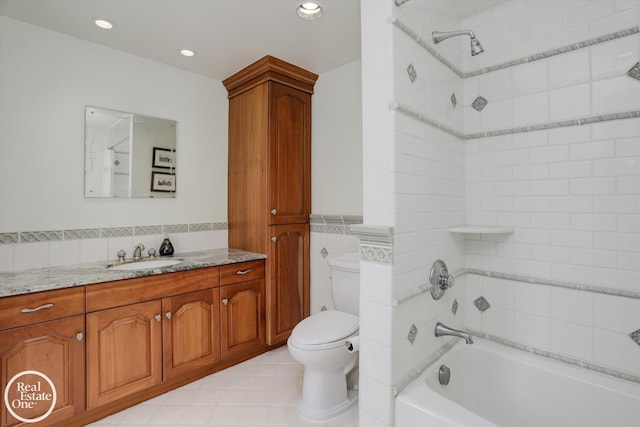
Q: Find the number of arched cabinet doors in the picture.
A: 6